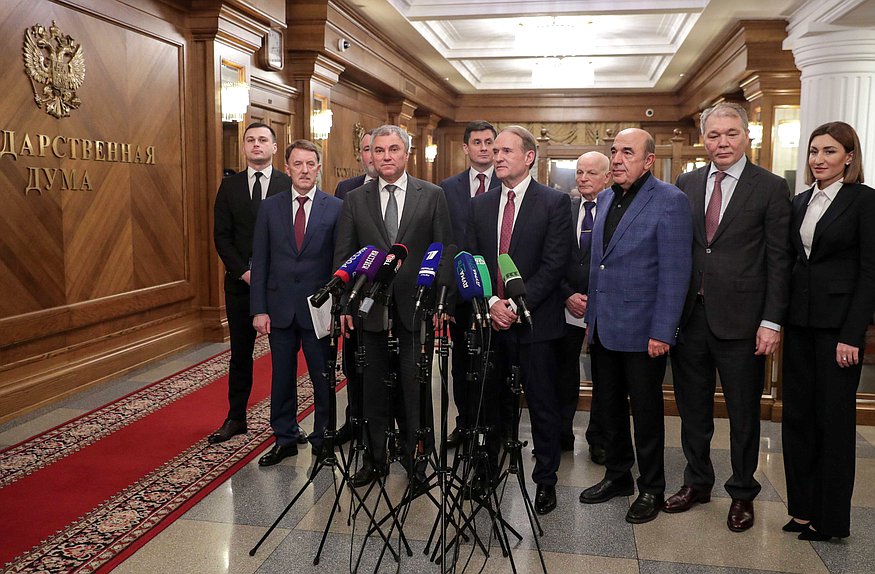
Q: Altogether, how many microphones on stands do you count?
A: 8